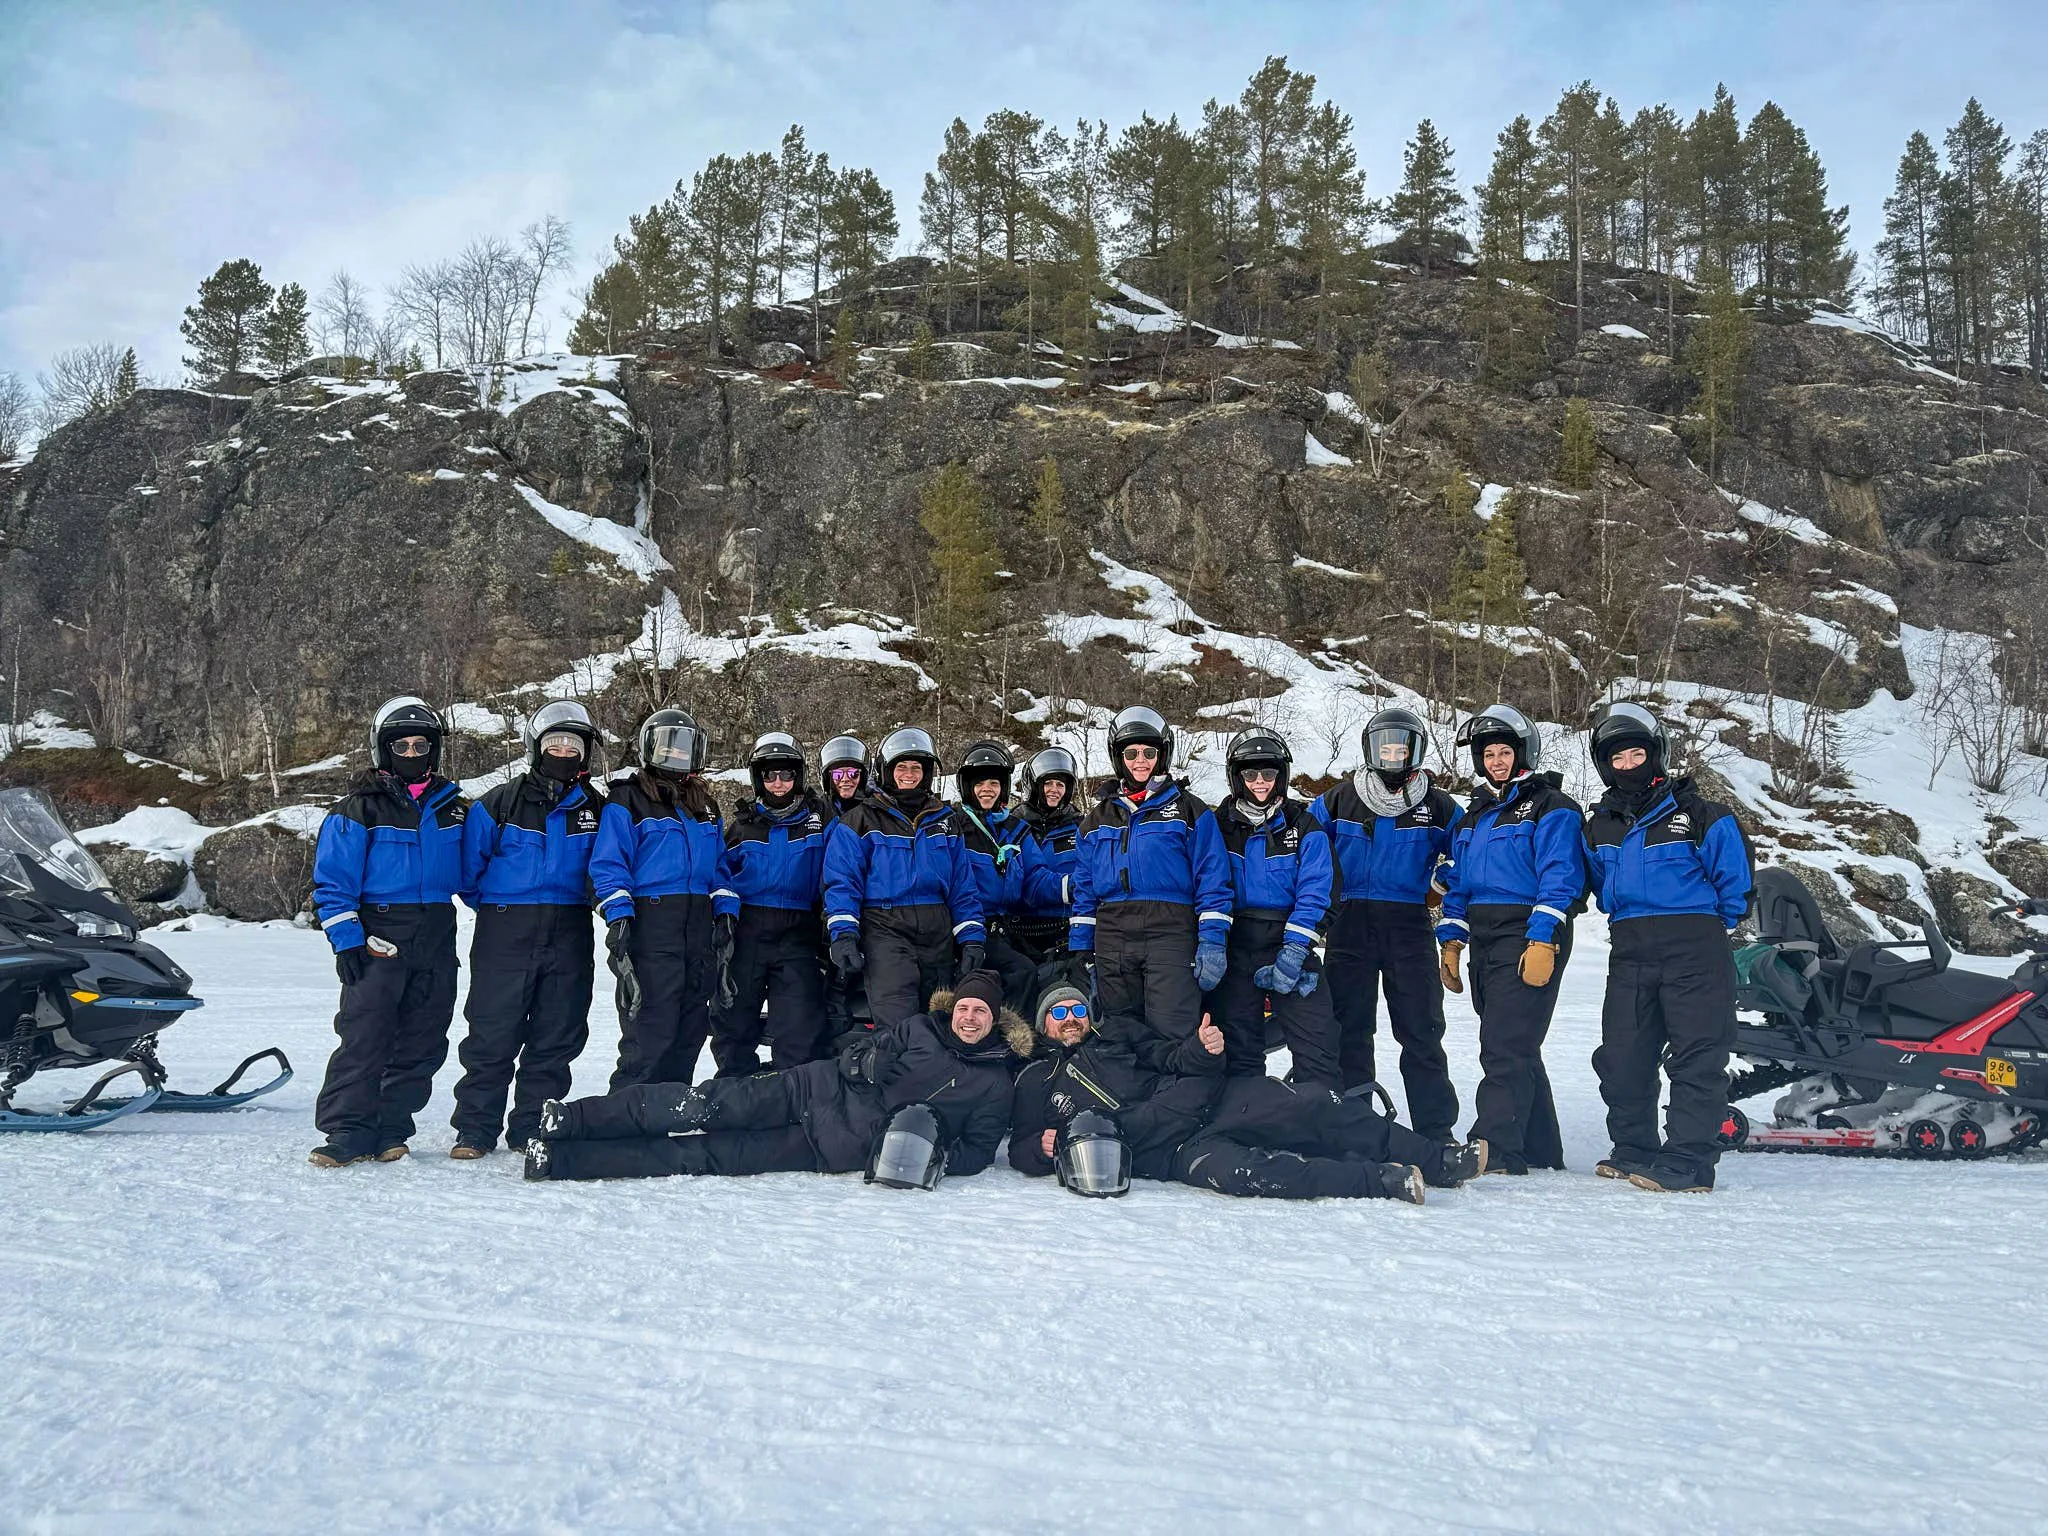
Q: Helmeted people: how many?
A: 13